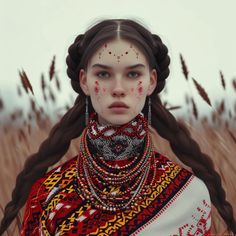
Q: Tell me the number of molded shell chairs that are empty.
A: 0